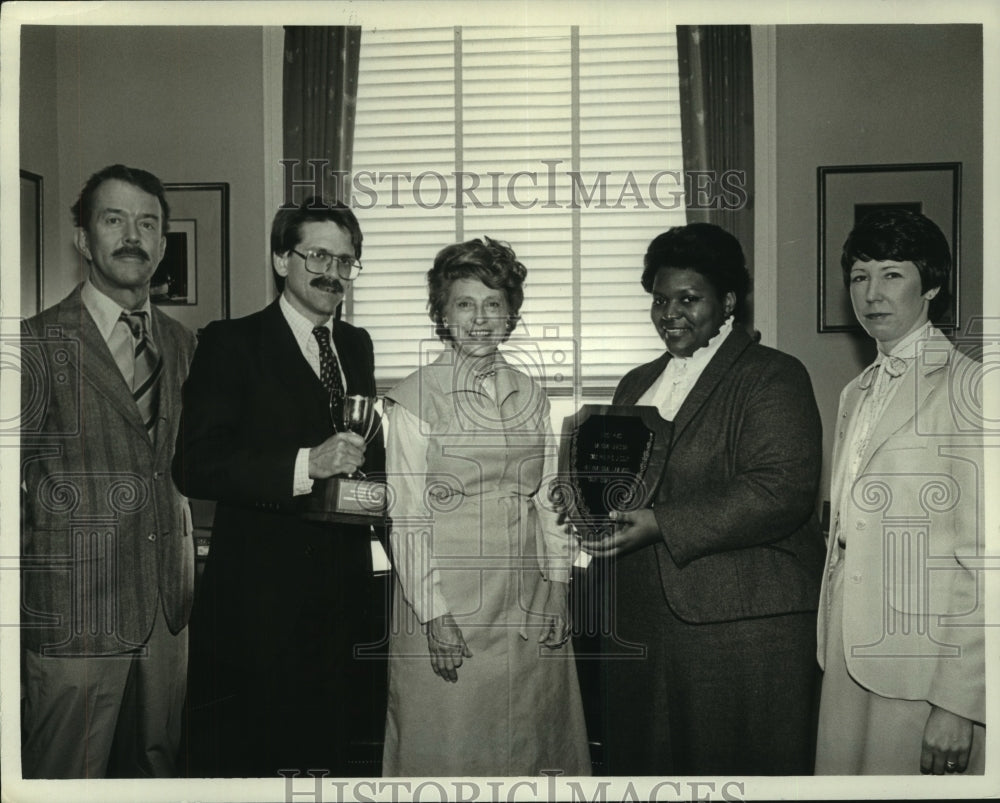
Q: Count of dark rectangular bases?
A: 1